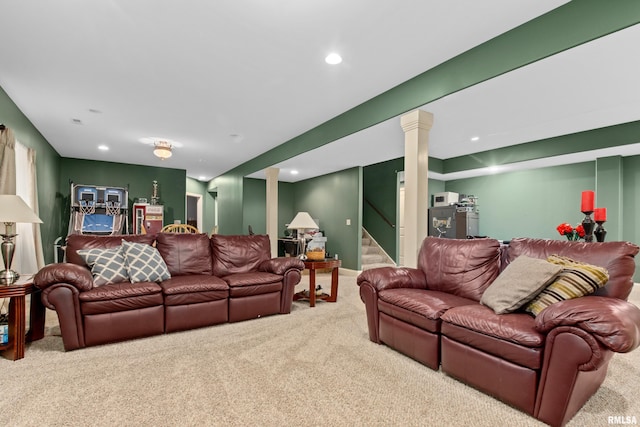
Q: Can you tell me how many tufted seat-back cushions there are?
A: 5